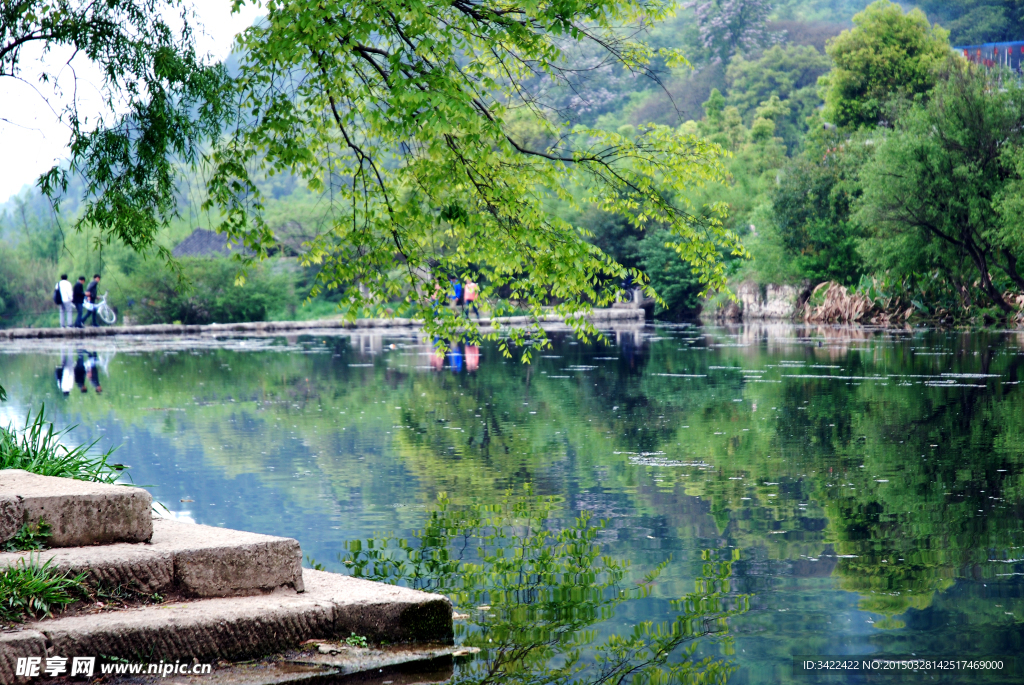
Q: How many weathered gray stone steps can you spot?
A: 3